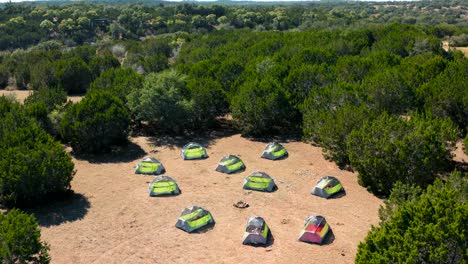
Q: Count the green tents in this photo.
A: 9